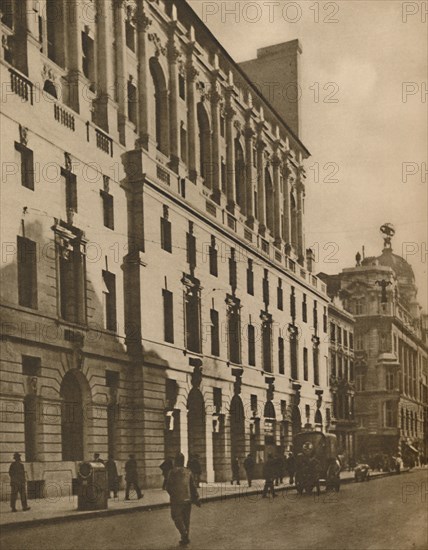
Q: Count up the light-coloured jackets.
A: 1